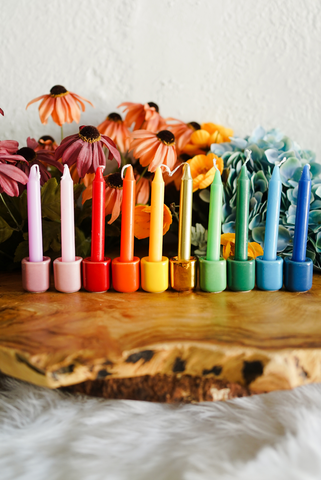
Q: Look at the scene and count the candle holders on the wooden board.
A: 10